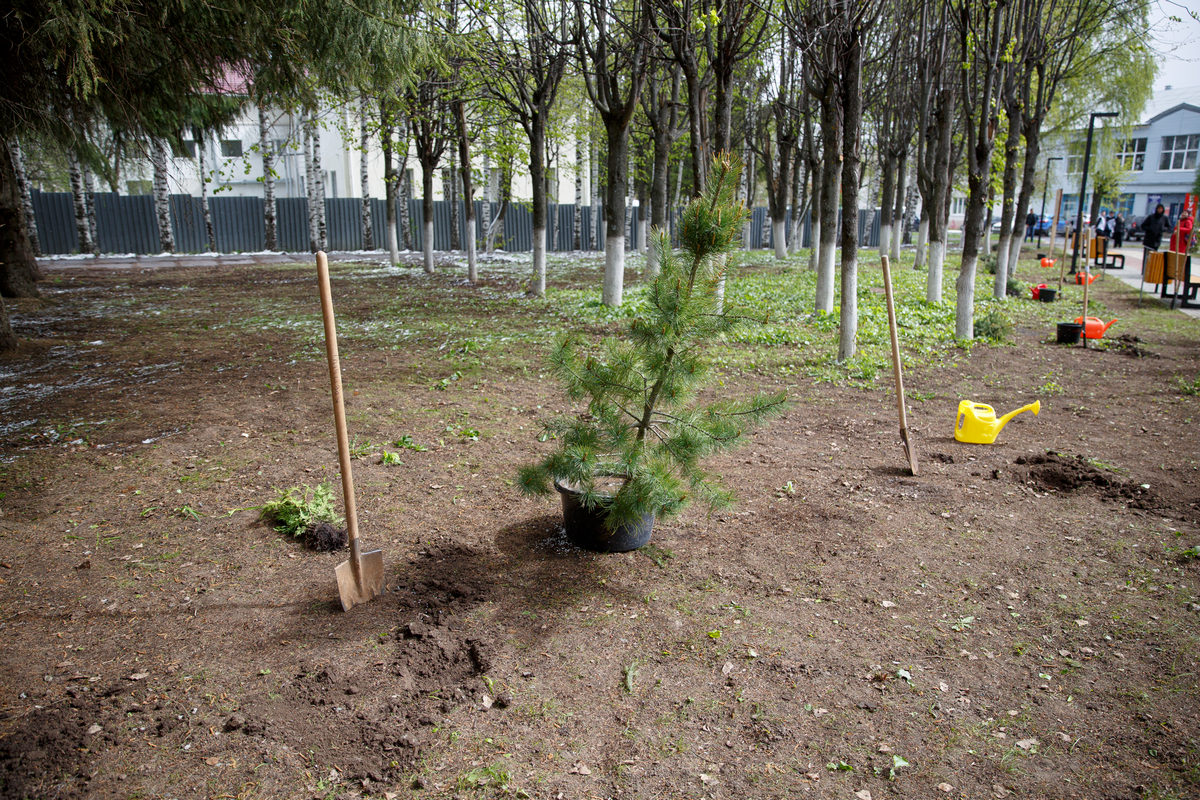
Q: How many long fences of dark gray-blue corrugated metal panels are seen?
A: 1